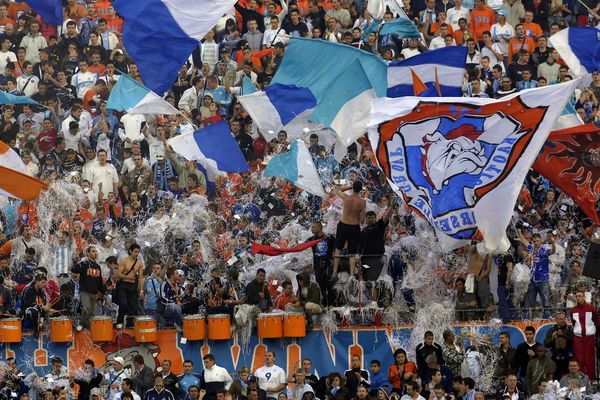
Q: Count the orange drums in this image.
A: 8